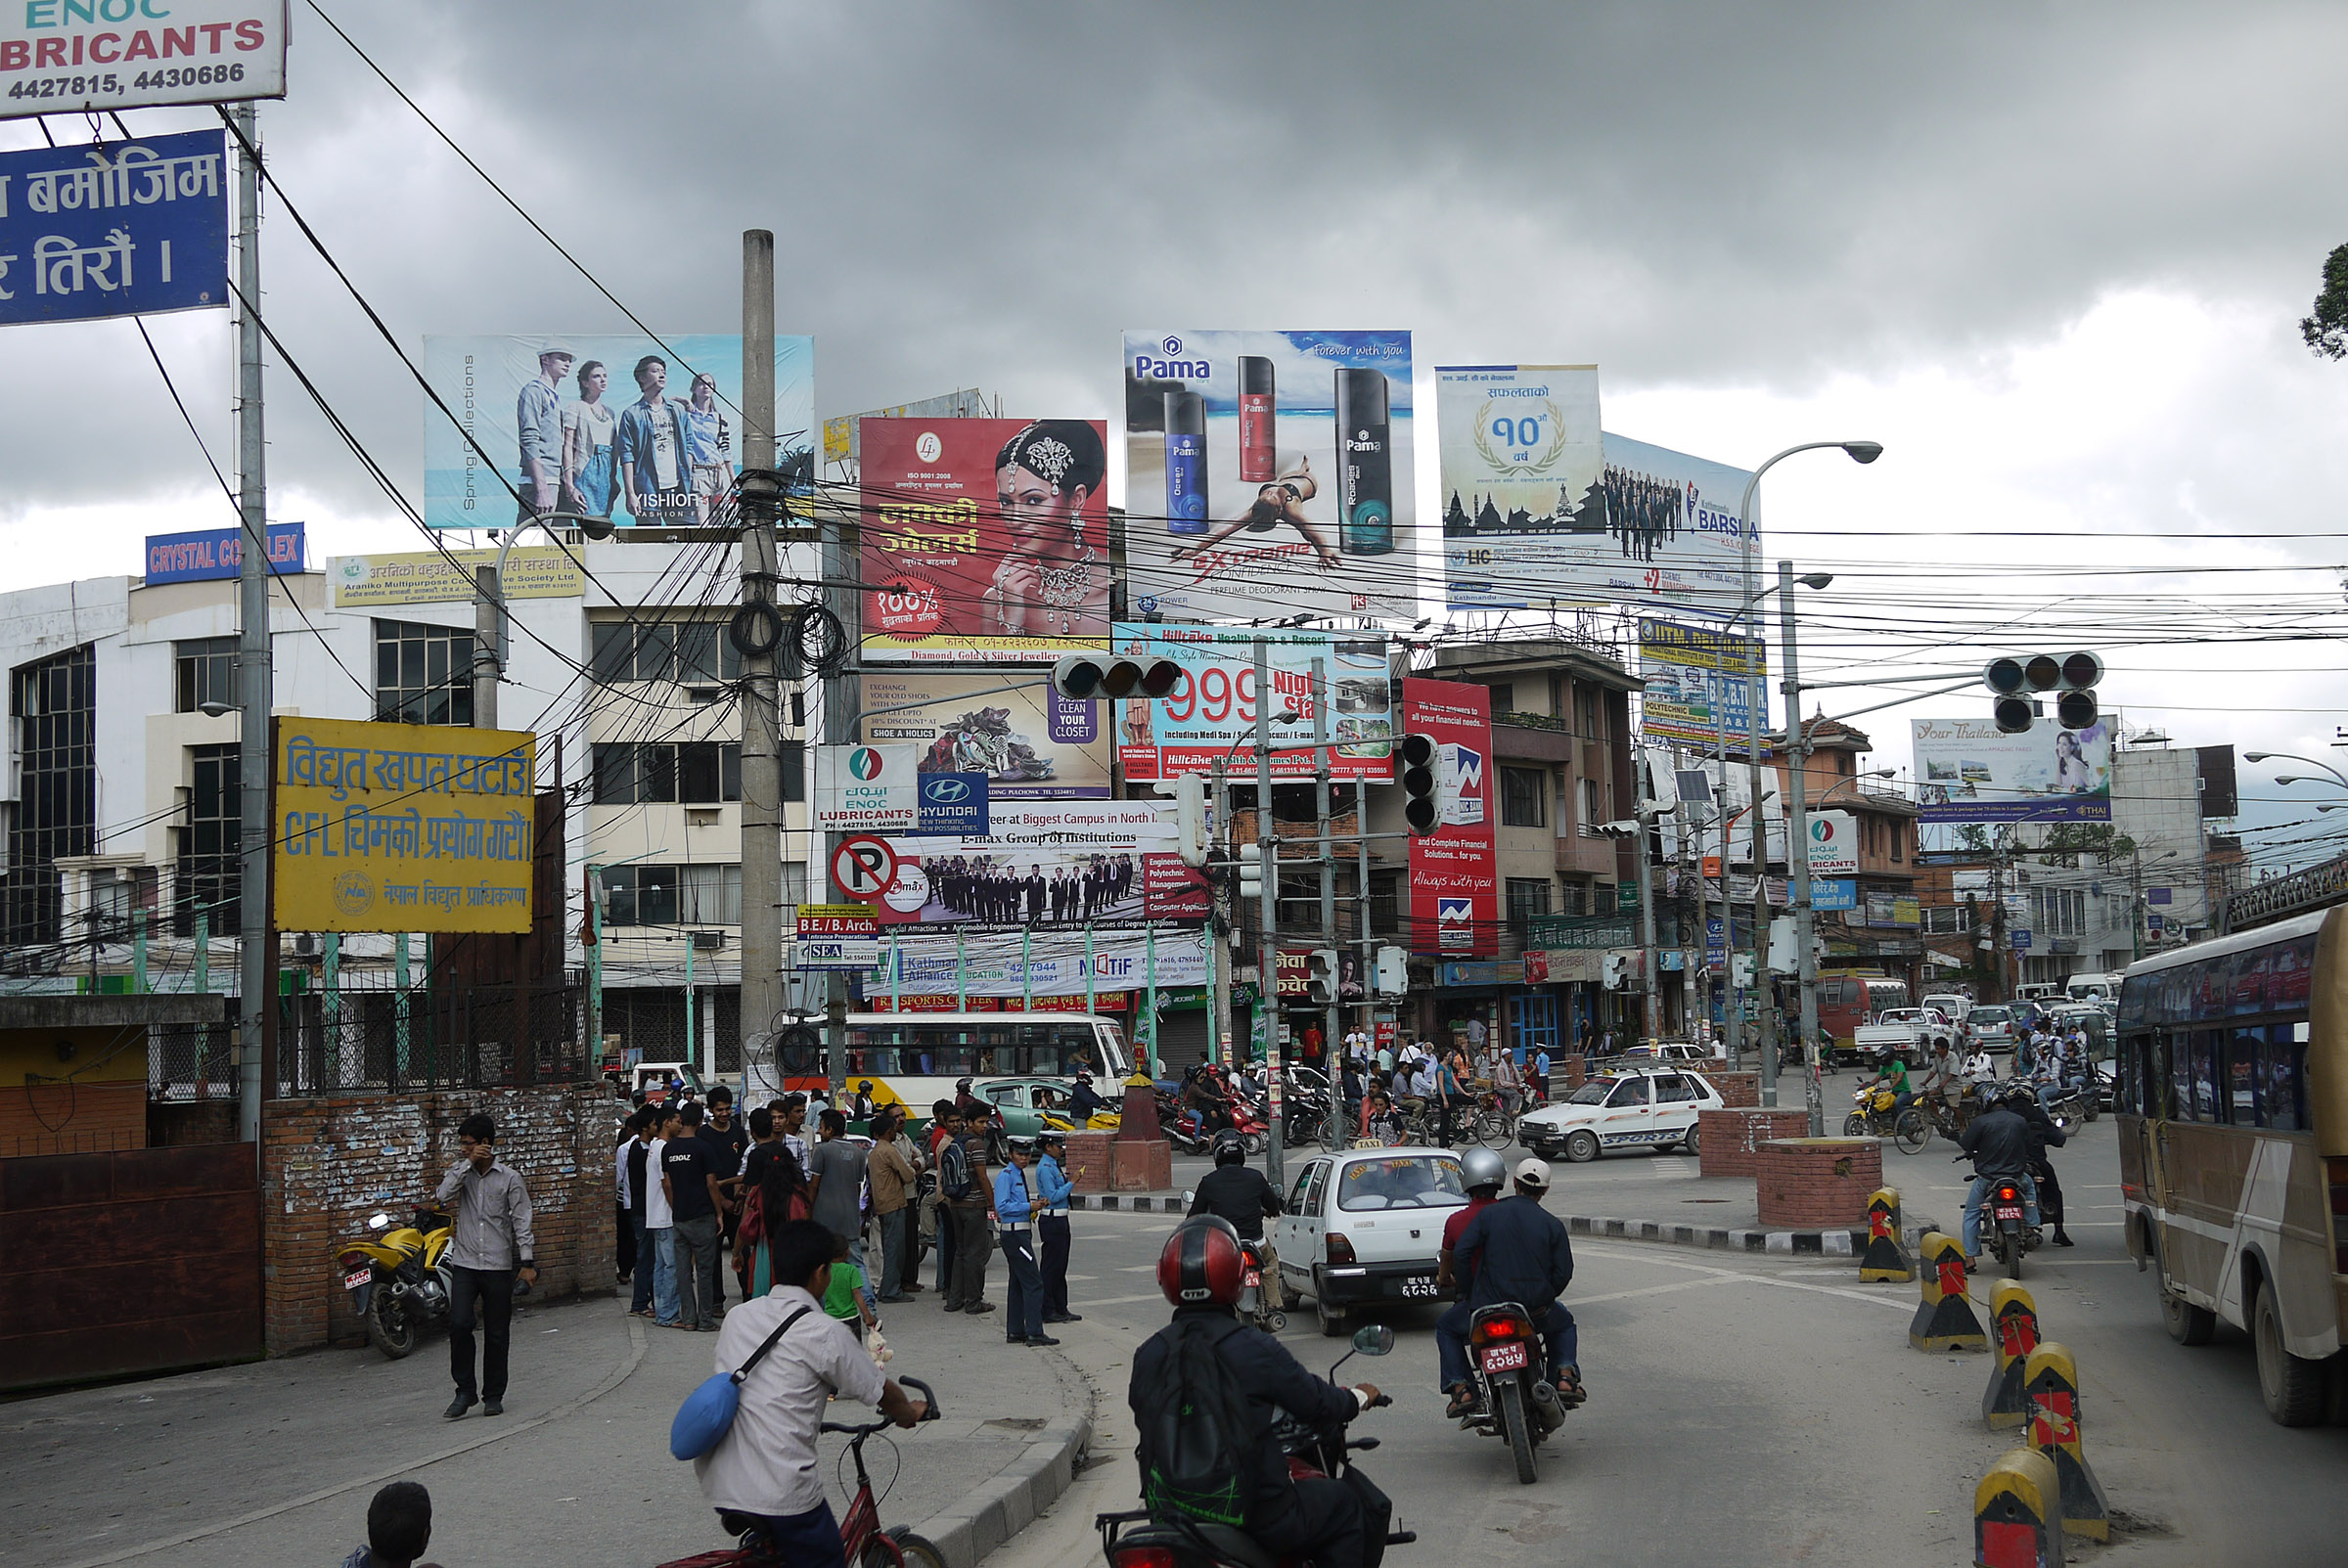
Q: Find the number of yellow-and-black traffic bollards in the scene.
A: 5